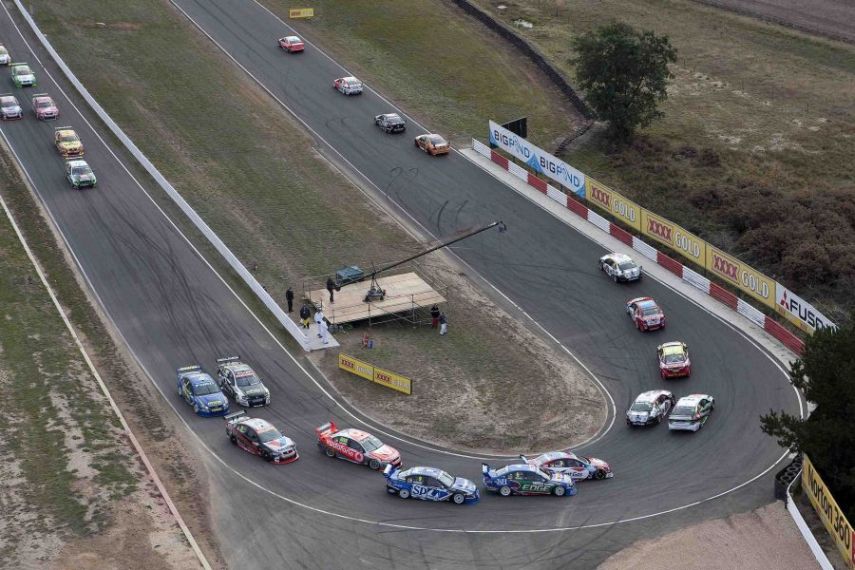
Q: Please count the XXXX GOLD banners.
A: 6